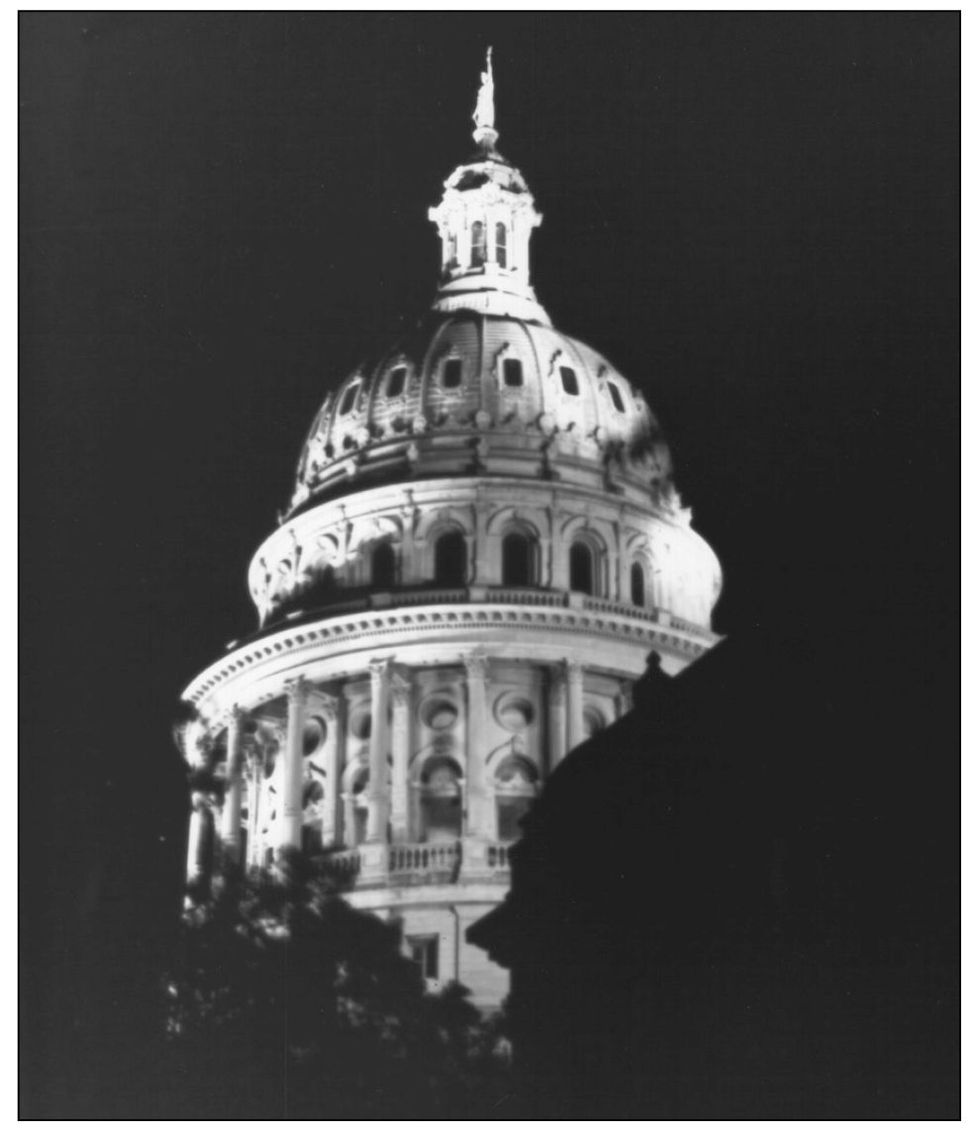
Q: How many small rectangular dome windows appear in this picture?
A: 6